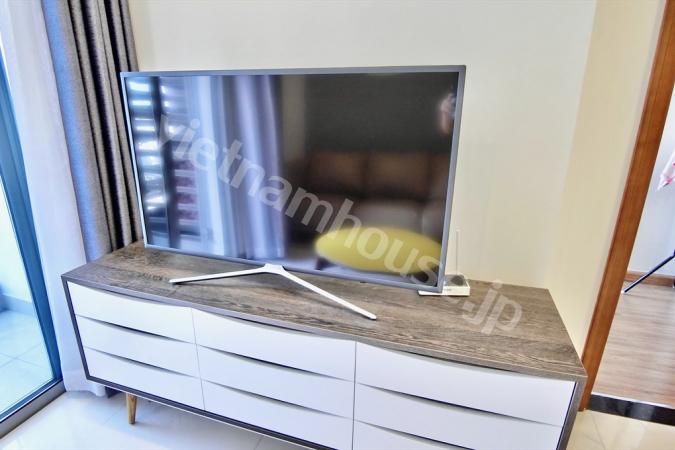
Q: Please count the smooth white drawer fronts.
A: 9